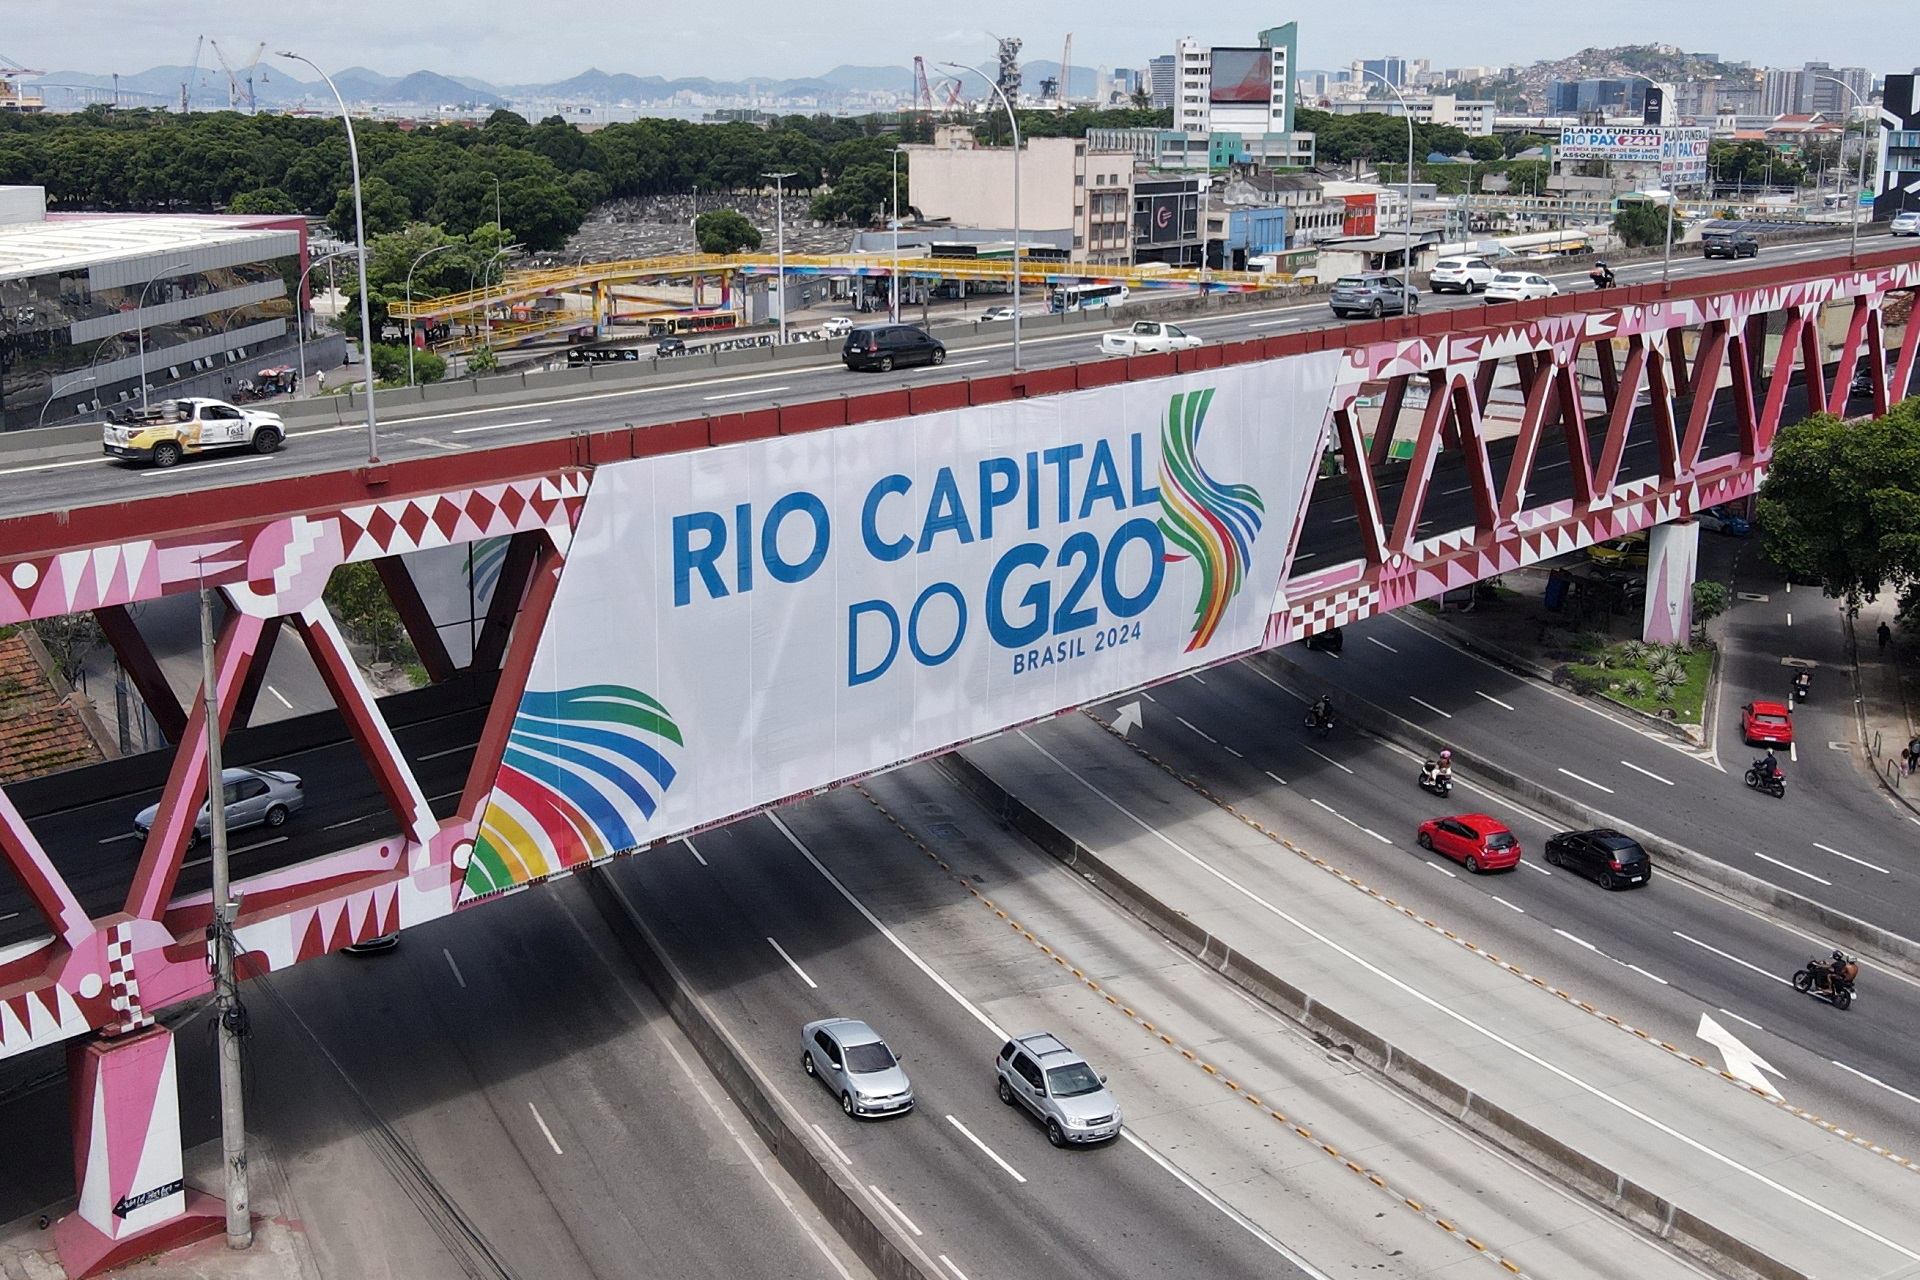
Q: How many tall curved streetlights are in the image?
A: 5